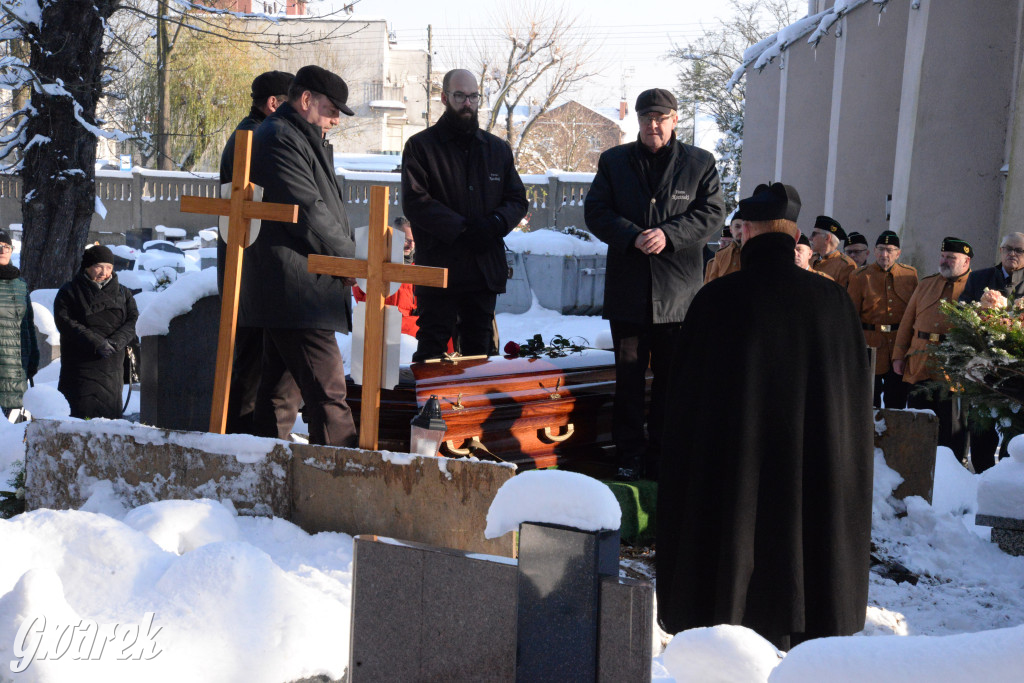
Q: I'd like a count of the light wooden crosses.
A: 2